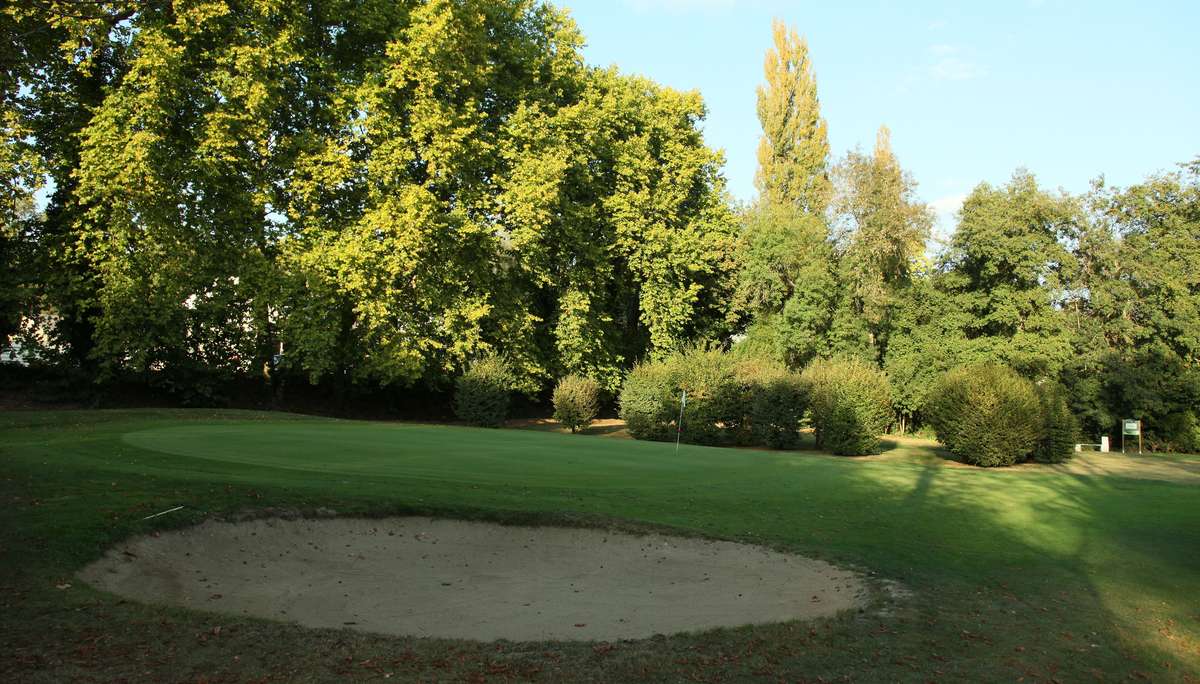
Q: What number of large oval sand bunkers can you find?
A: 1